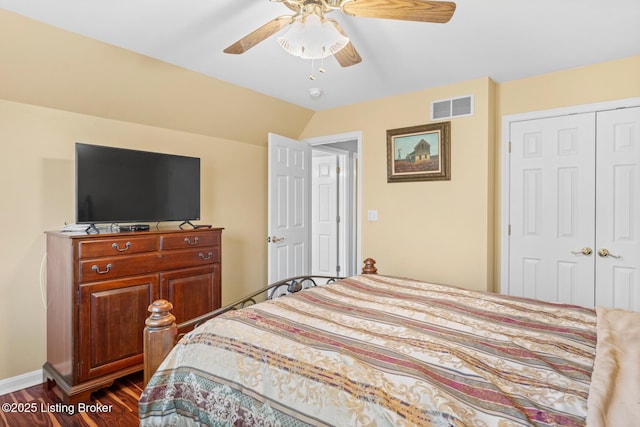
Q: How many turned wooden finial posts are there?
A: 2